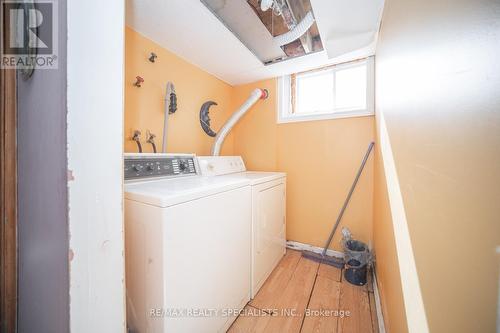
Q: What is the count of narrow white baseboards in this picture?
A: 2